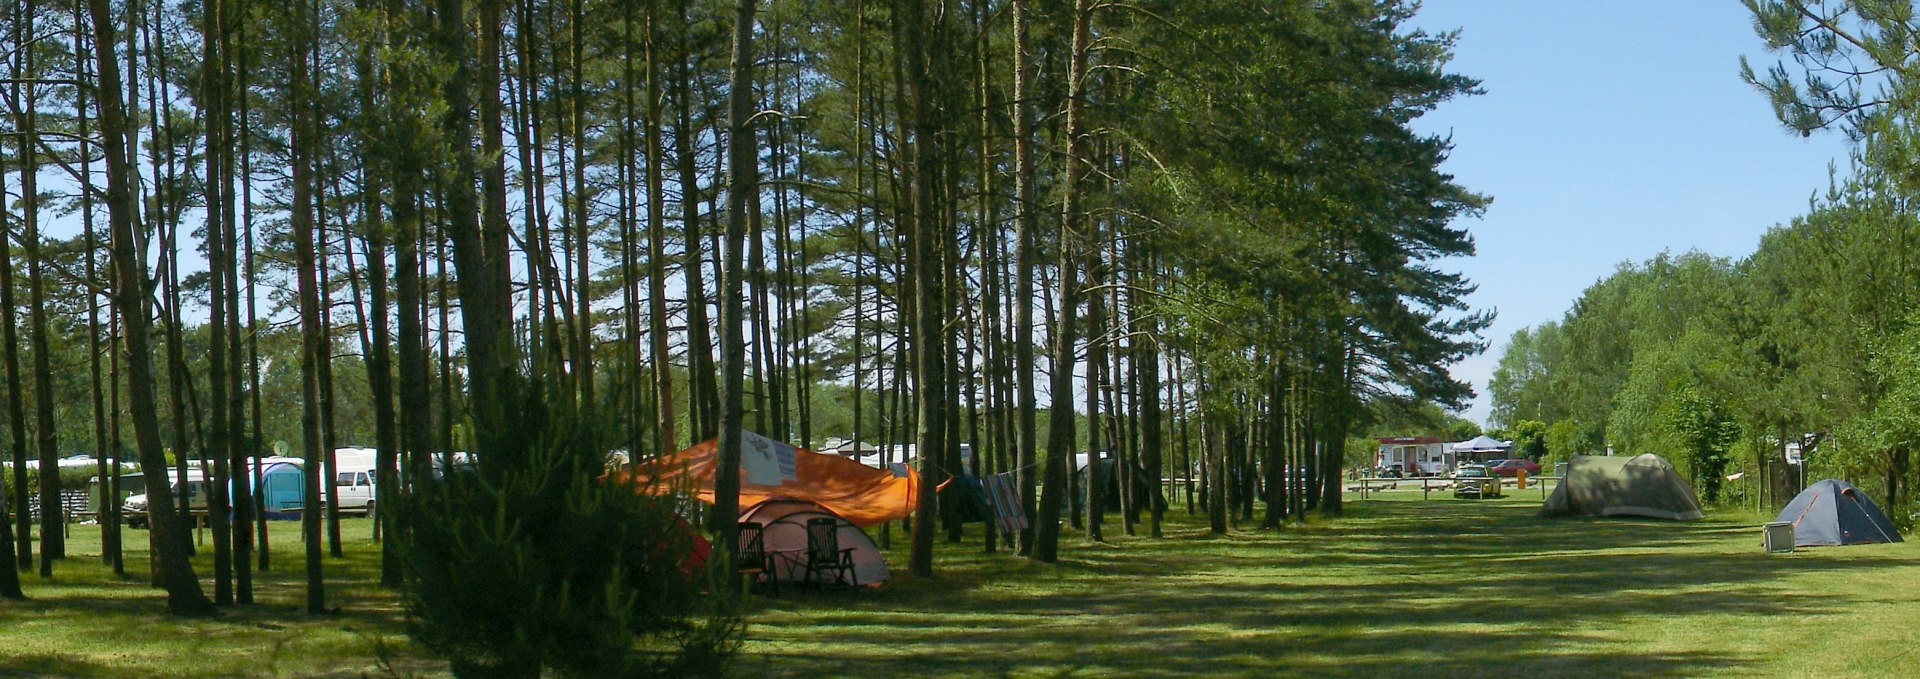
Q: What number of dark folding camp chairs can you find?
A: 2